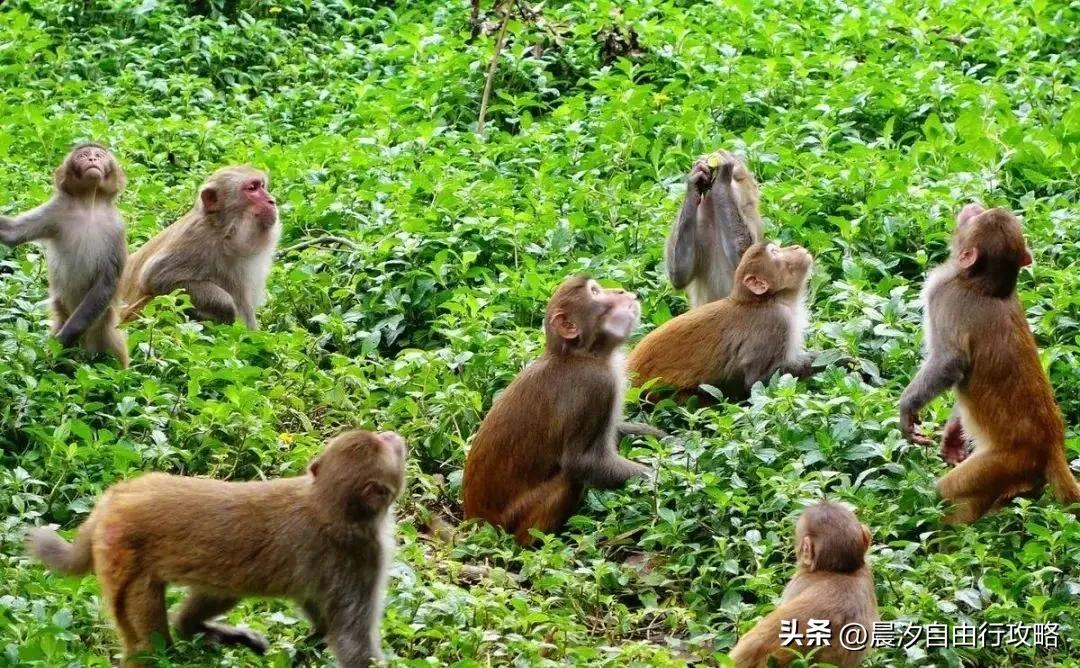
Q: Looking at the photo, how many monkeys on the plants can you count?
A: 8